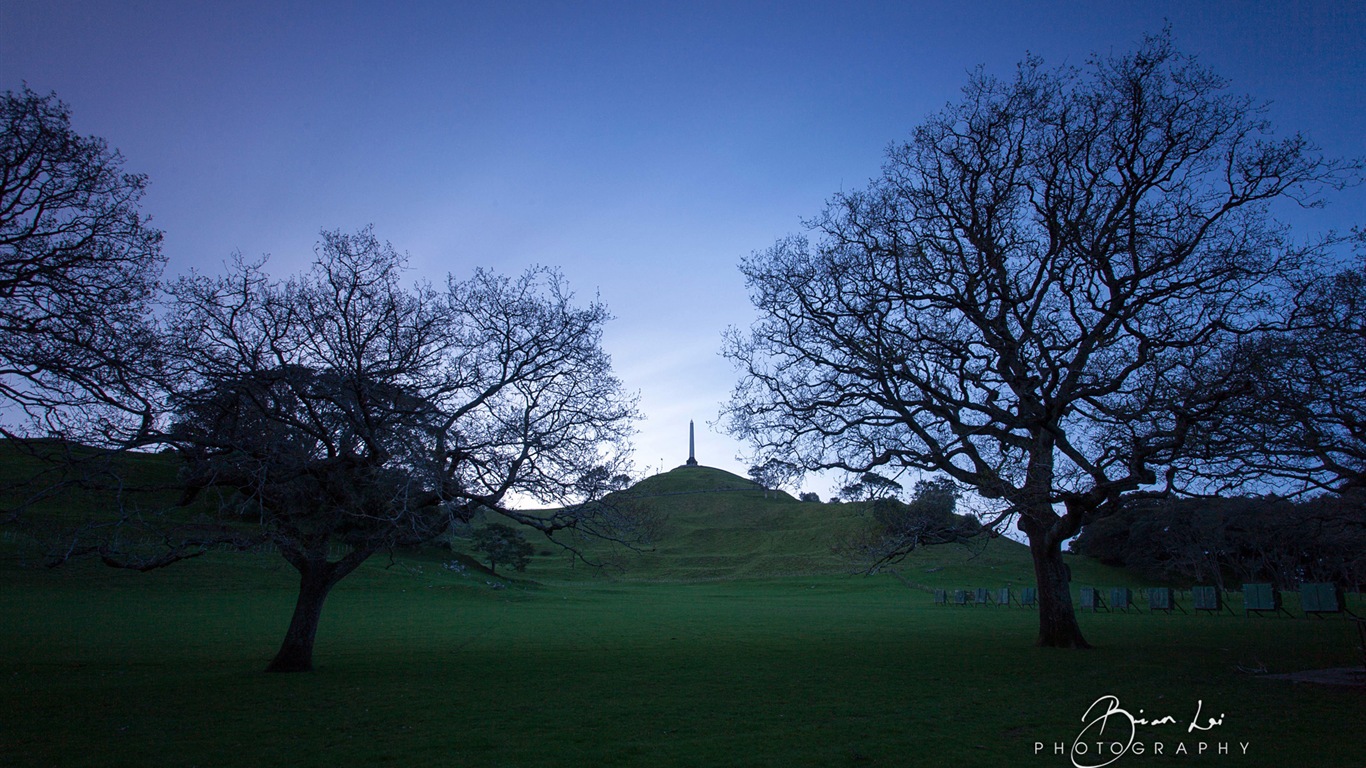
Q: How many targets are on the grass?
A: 11